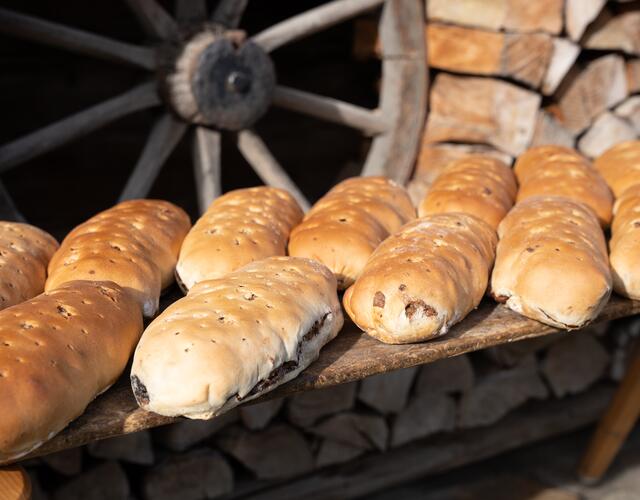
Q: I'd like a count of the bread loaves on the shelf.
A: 12